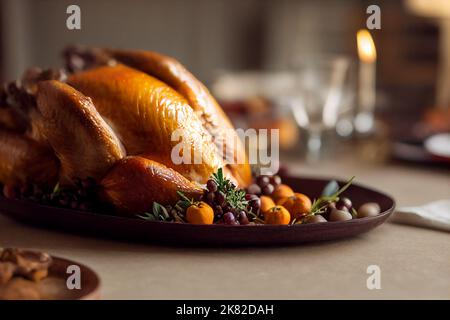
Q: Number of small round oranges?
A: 5